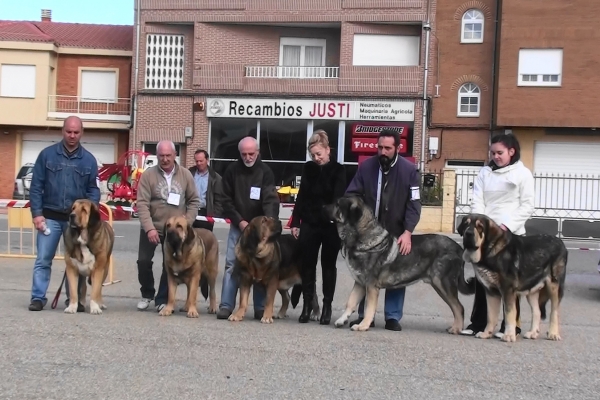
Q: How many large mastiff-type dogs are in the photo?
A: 5